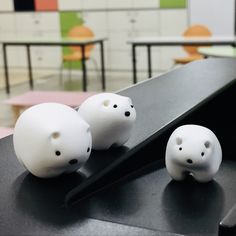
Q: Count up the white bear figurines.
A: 3